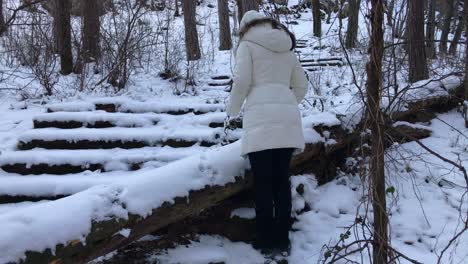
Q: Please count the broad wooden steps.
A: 5